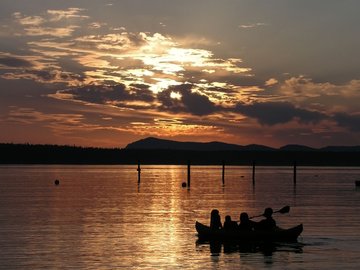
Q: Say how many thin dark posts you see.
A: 5